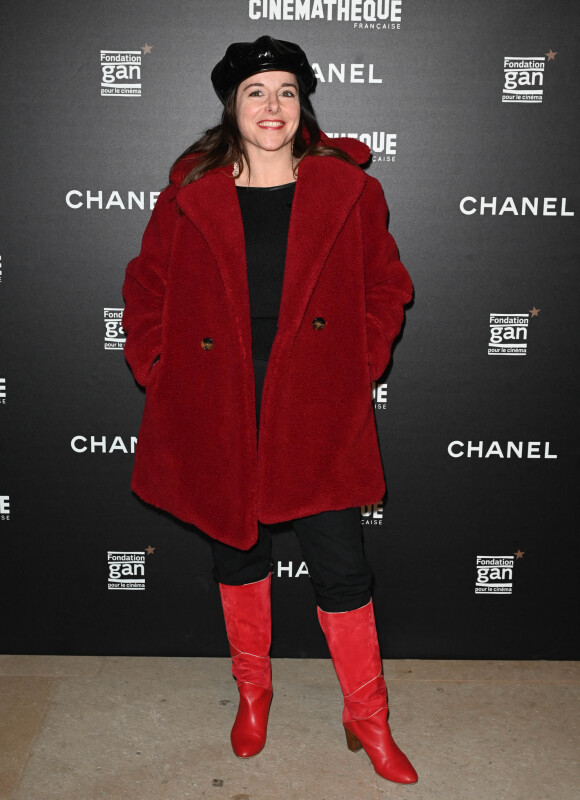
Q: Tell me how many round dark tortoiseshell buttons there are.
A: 2